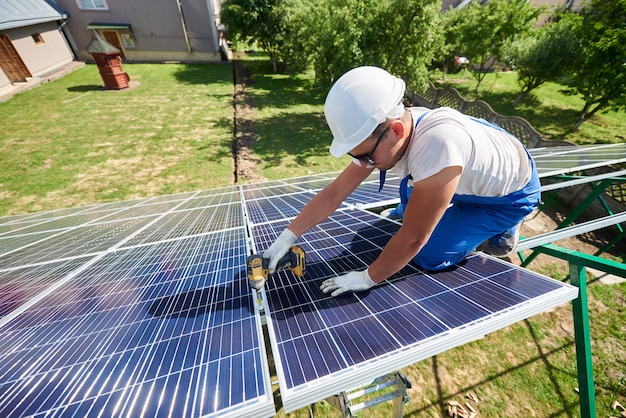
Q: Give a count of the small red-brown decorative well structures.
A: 1